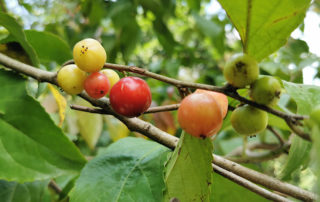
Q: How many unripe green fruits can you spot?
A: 3